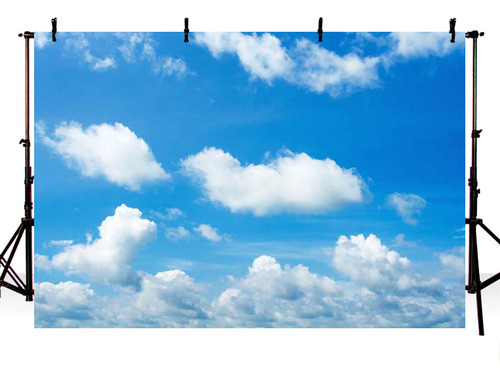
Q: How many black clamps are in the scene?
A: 4